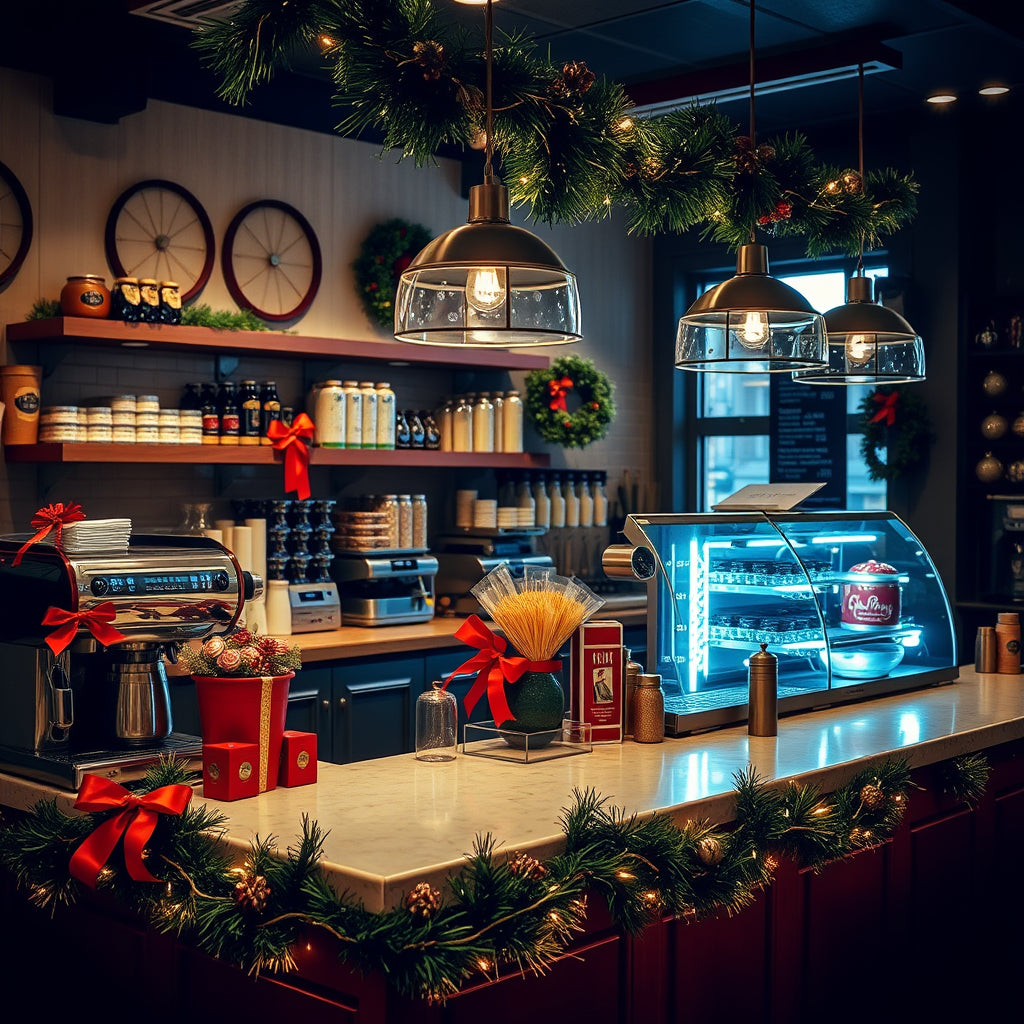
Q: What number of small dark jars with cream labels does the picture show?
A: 3